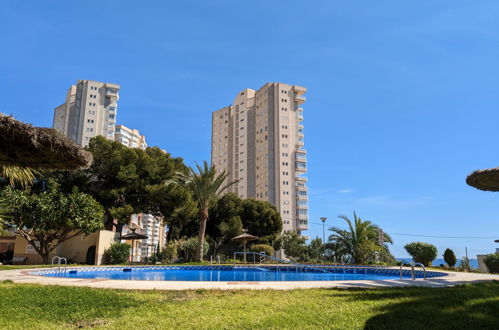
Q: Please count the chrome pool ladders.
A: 2